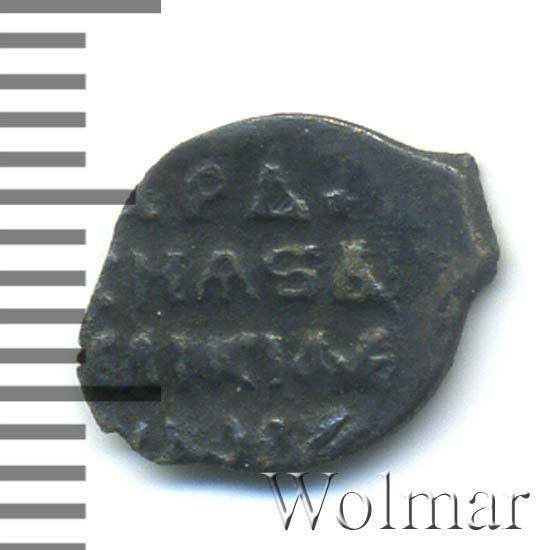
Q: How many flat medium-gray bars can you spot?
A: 15